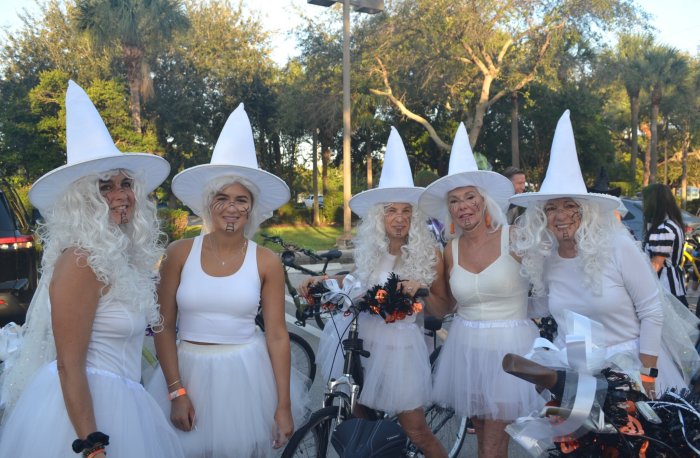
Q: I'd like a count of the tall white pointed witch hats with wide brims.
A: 5